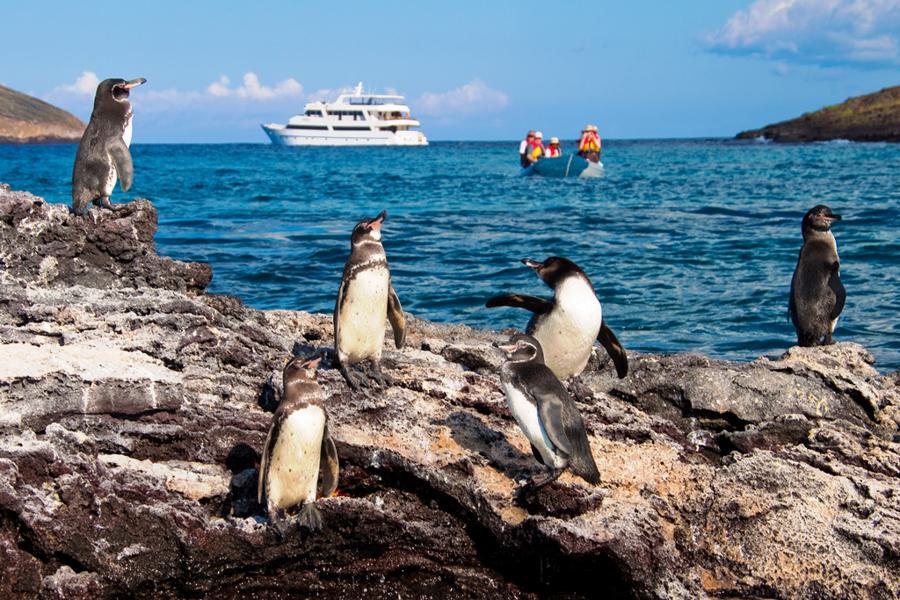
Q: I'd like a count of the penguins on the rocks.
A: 6